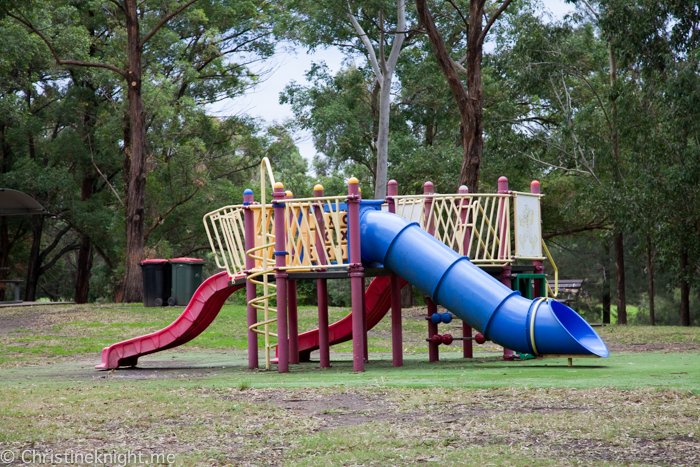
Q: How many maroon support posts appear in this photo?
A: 11